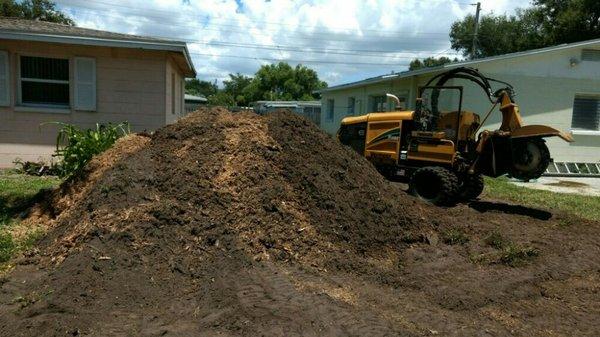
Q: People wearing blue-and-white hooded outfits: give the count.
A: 0